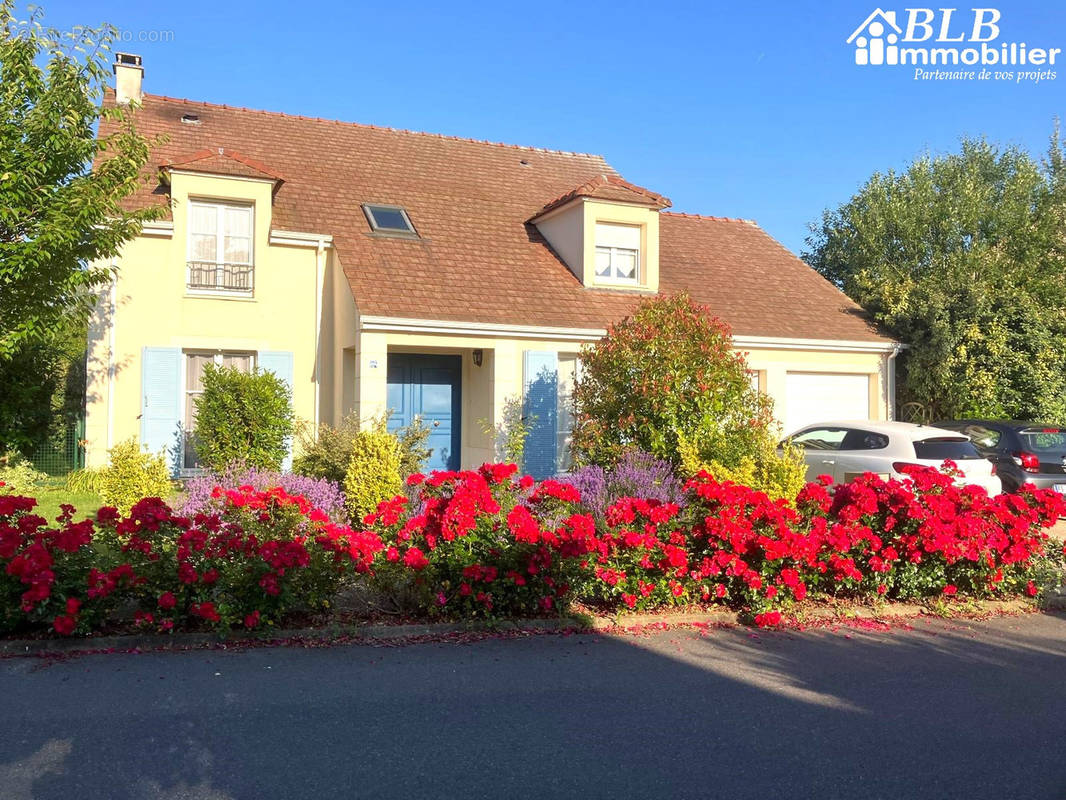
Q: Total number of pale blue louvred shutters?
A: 3